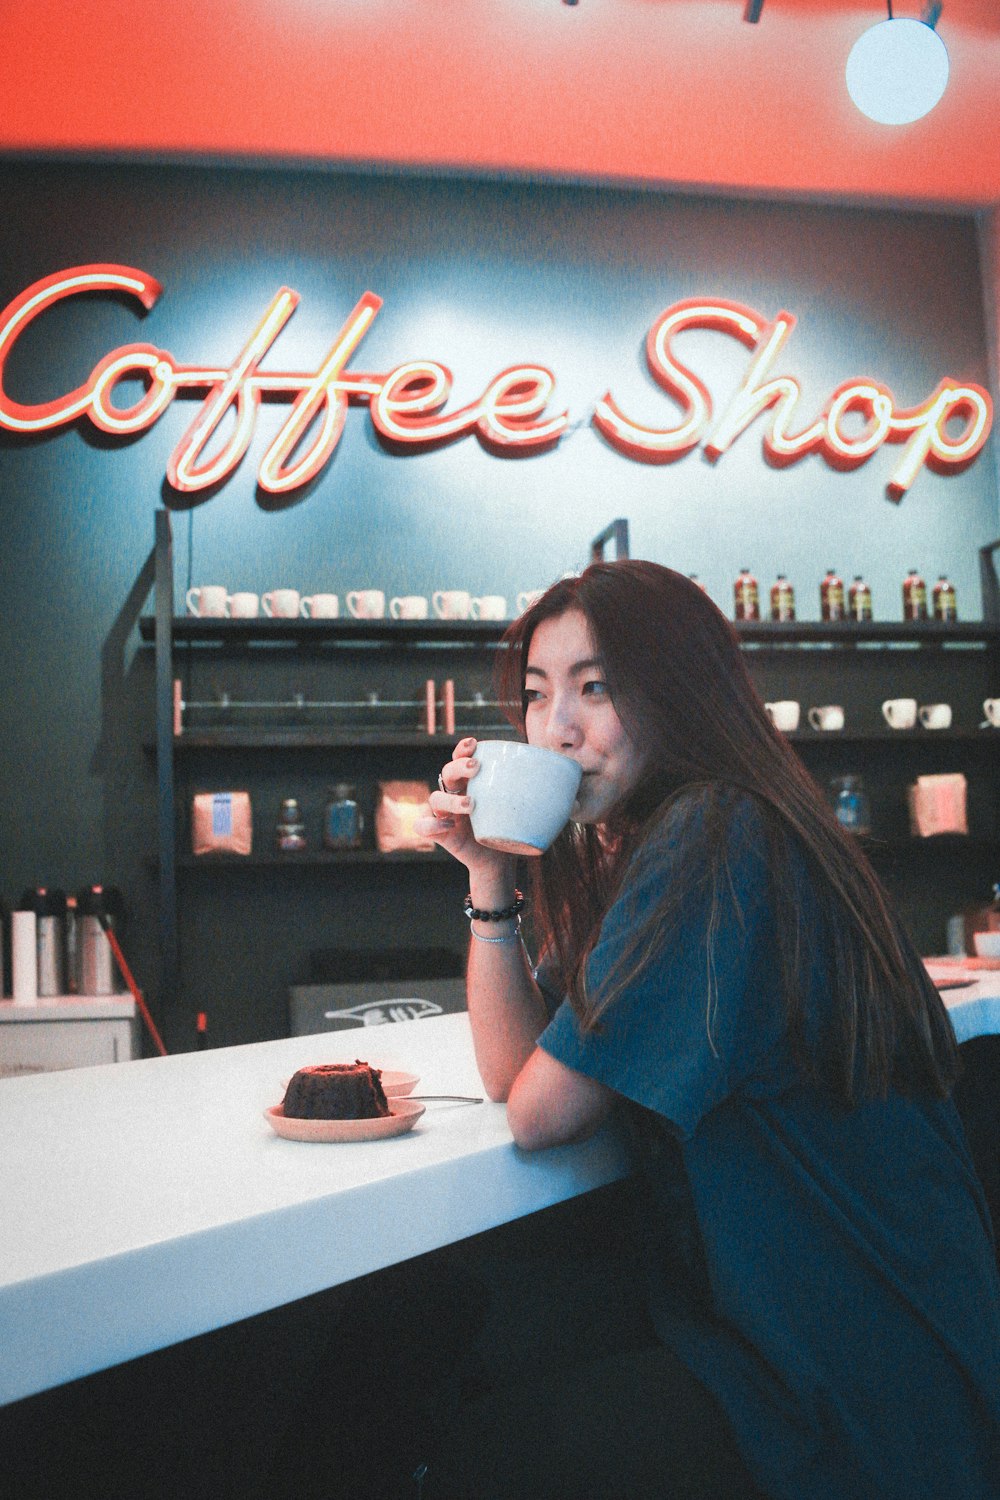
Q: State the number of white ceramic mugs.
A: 15